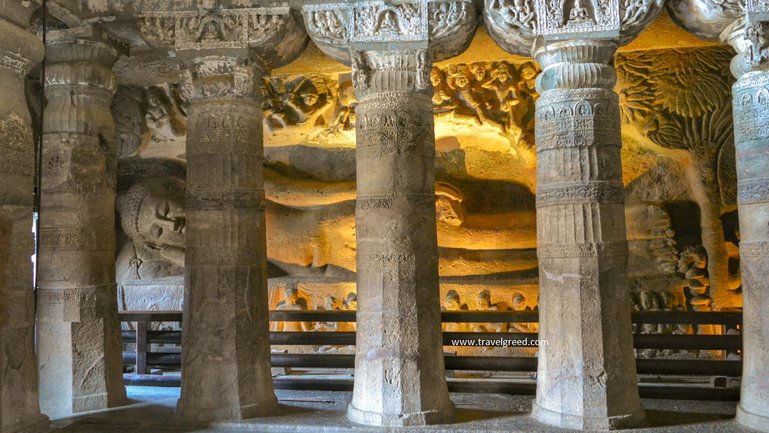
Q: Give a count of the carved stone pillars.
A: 6